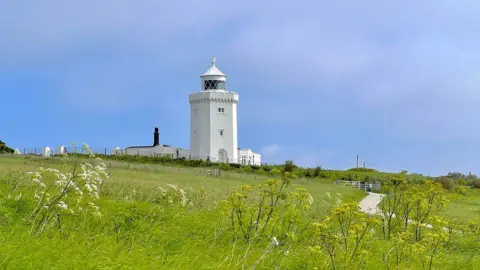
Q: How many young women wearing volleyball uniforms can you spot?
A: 0